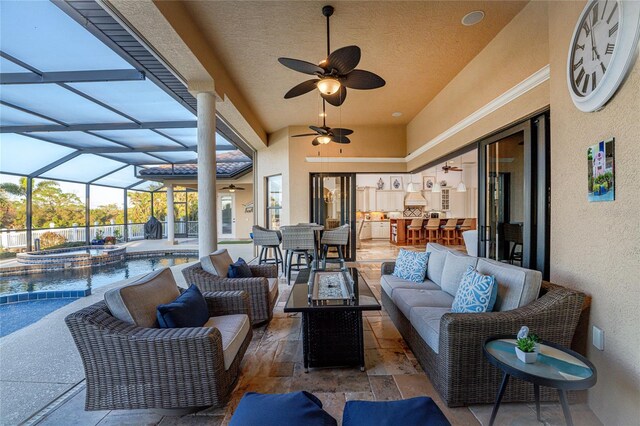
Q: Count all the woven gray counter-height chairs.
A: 4